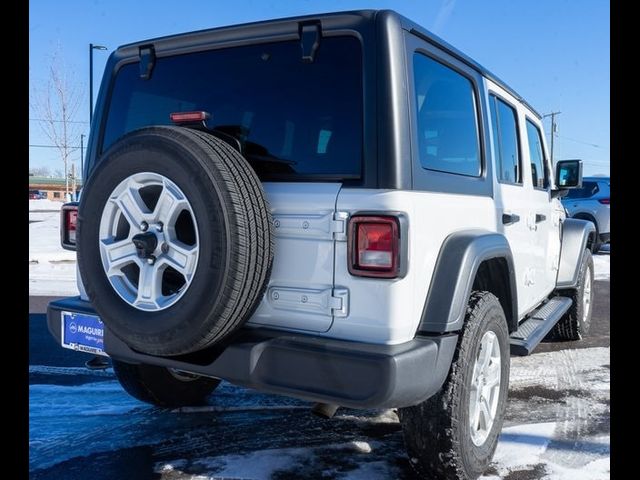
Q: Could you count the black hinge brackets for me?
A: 2